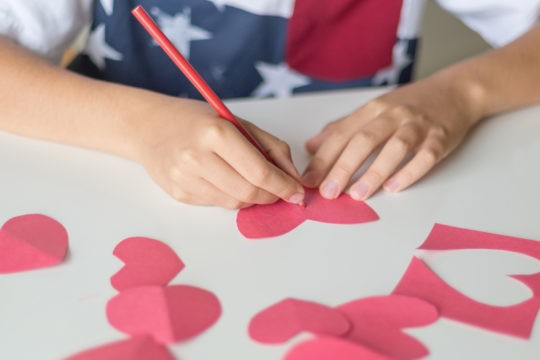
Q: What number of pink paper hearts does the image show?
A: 8